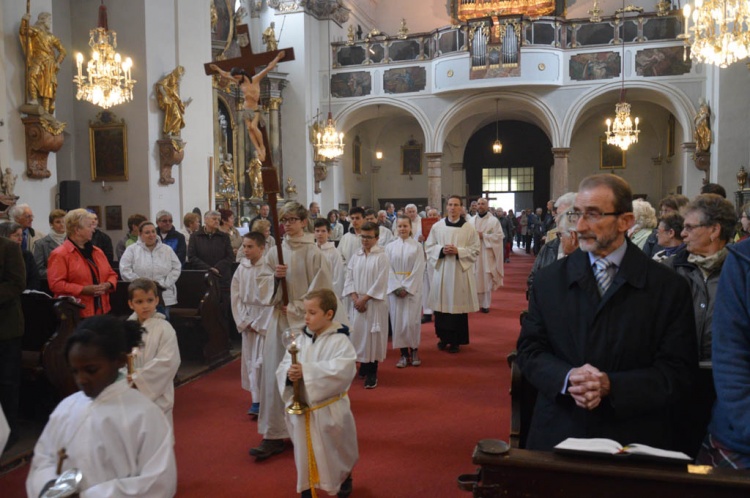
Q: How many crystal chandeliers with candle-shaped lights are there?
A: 4